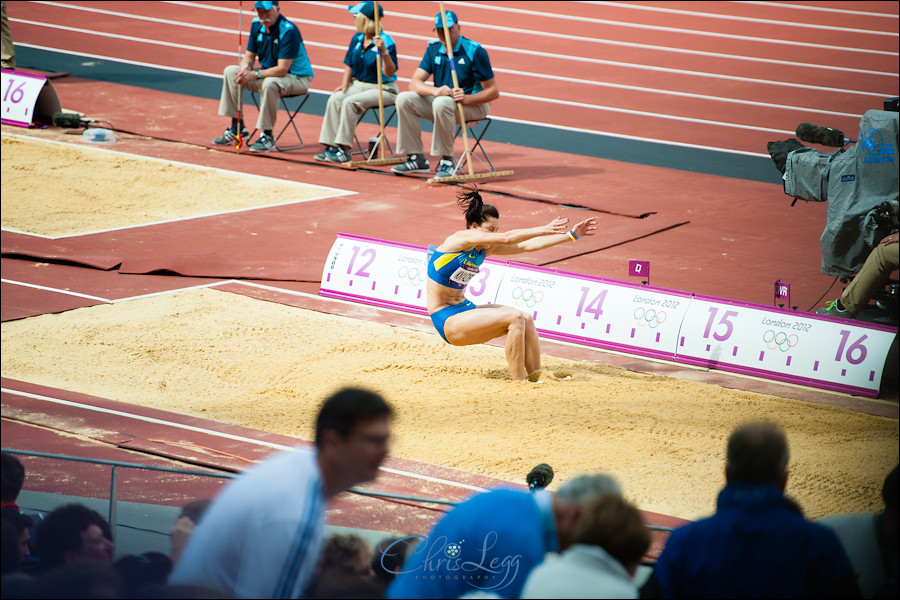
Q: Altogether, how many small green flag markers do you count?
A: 0